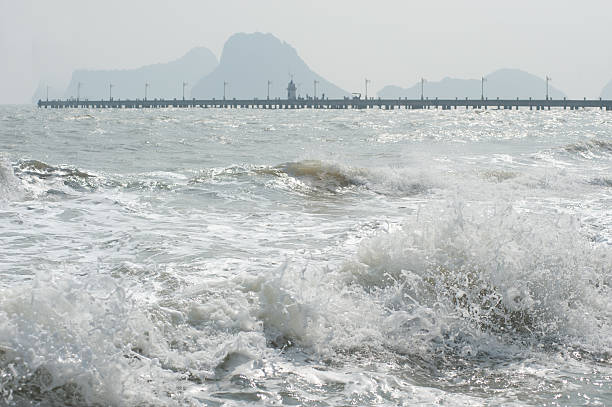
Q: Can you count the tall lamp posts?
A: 12